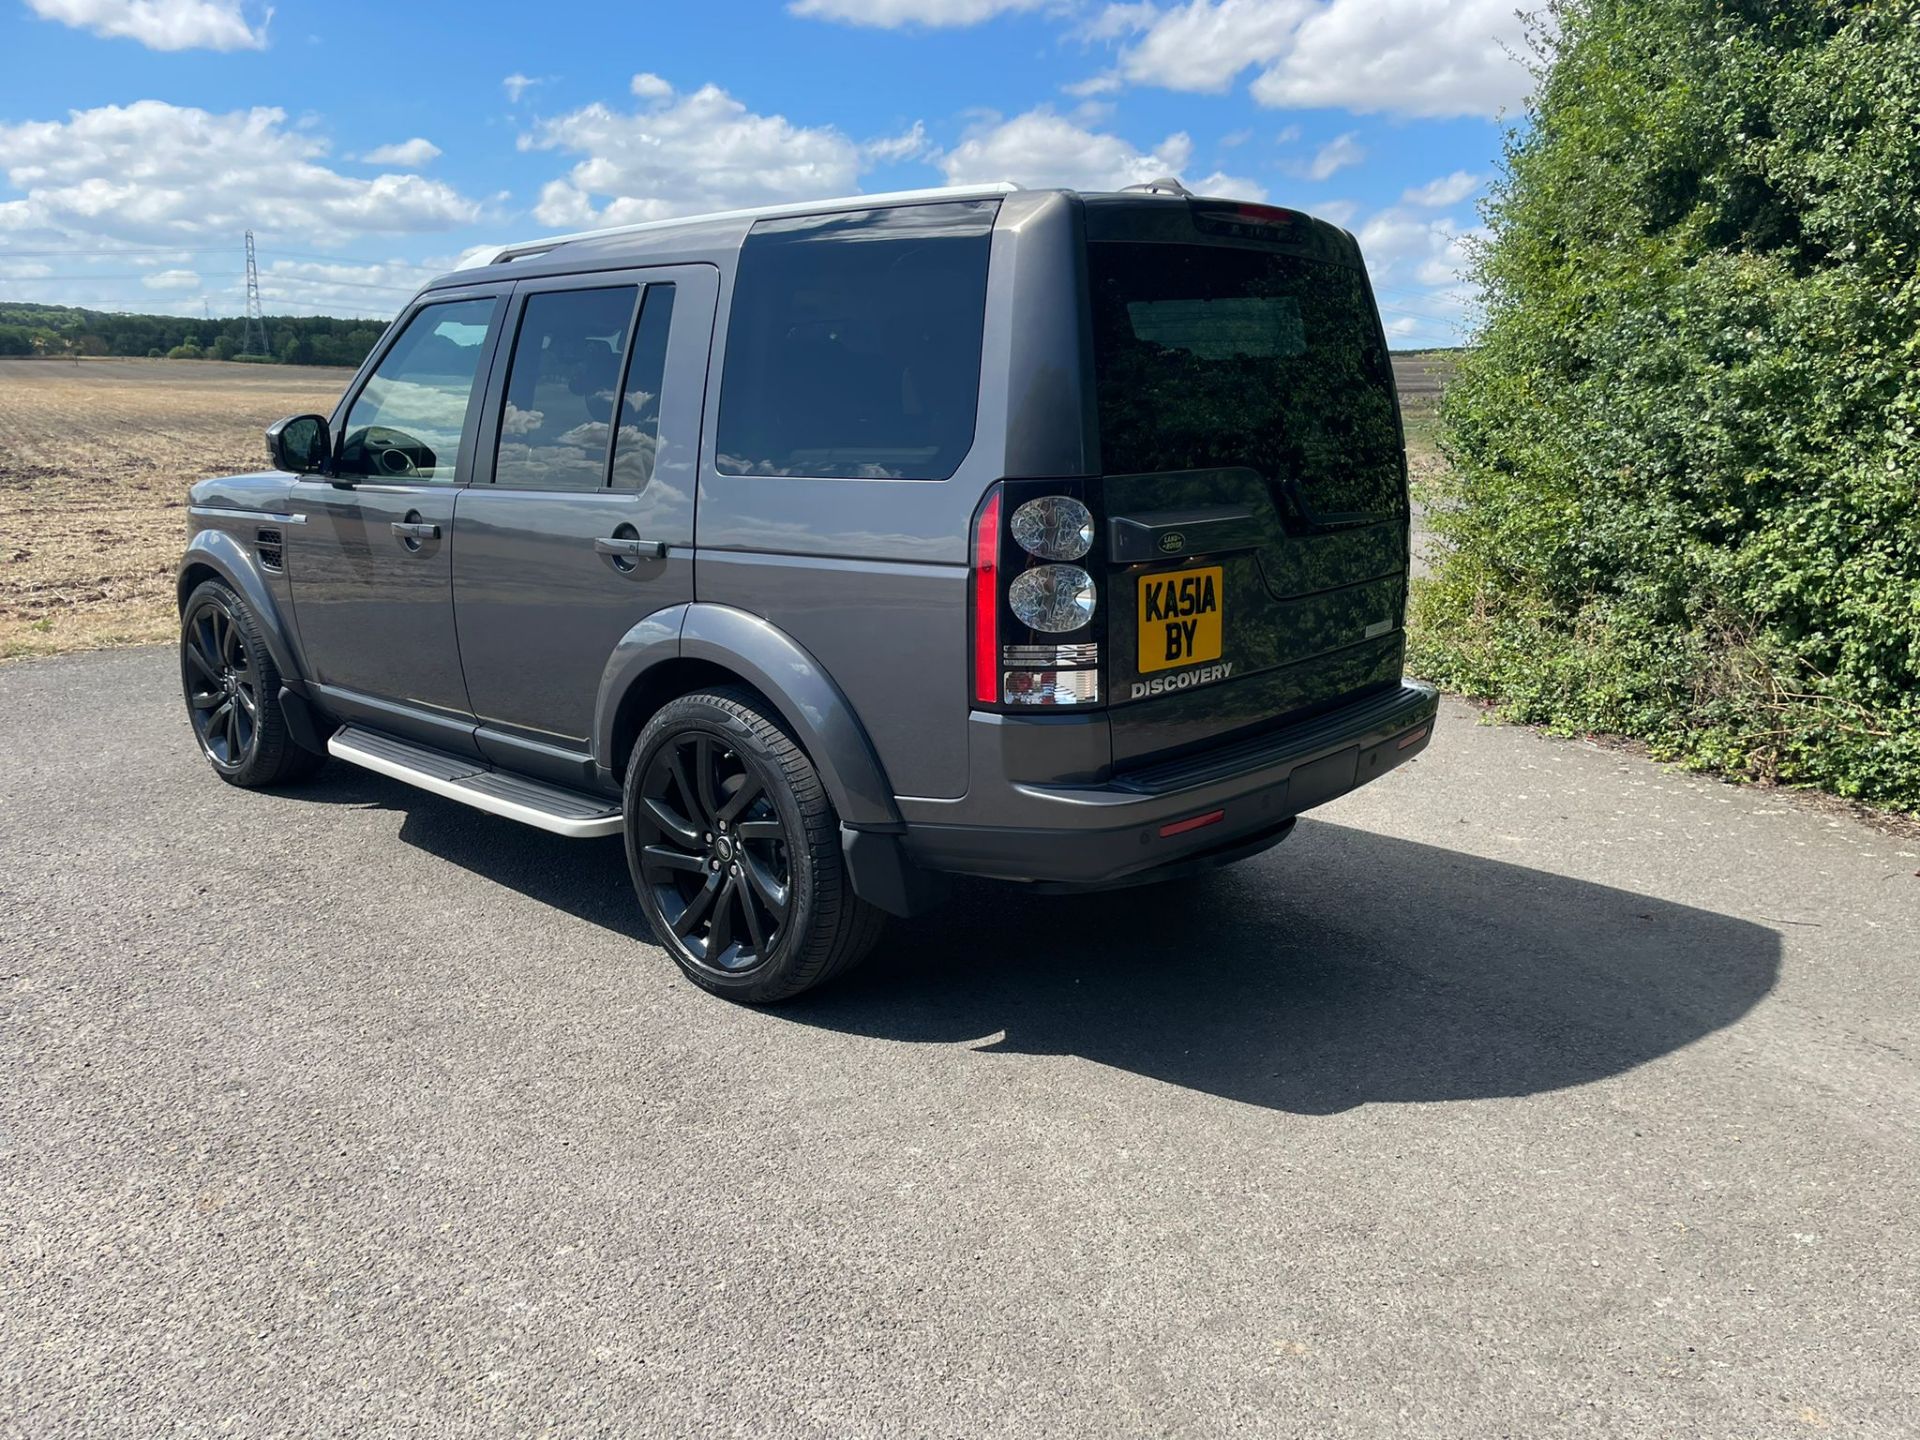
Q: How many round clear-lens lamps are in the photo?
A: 2